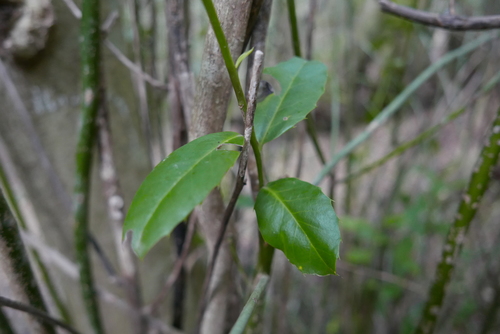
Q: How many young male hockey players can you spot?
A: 0